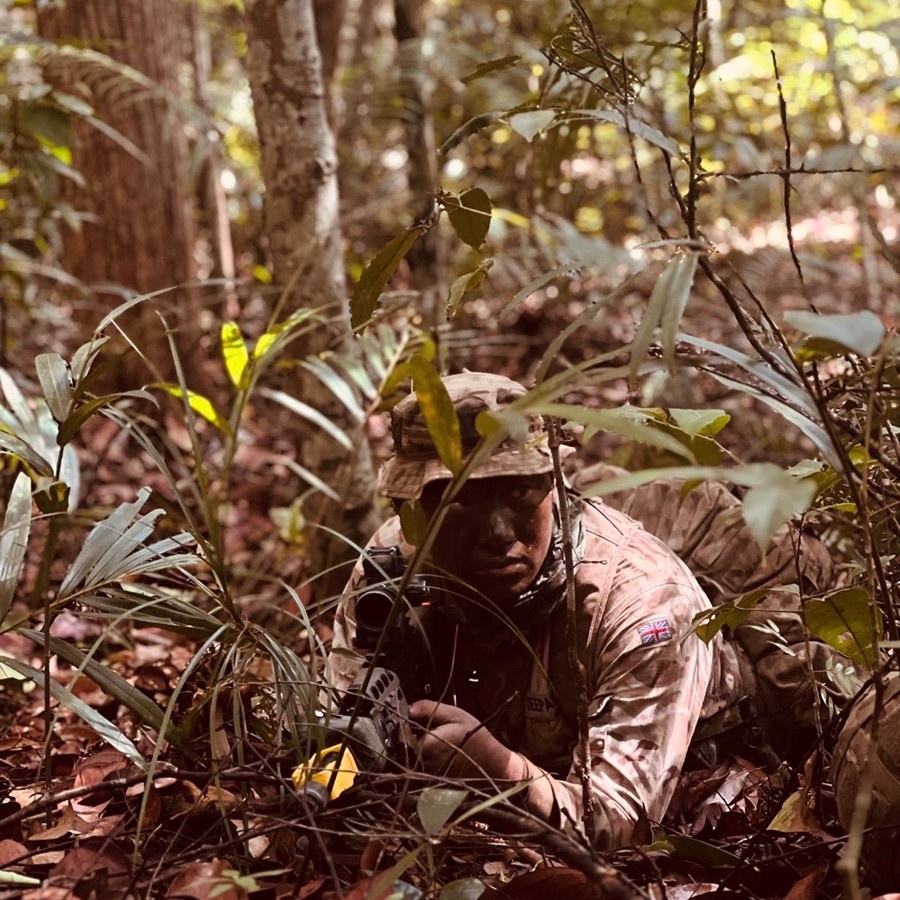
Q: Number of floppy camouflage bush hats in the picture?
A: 1